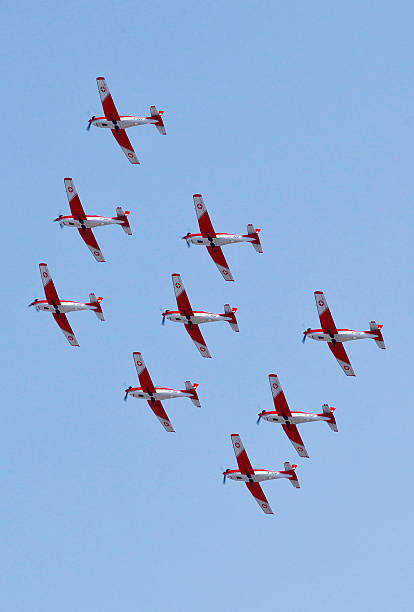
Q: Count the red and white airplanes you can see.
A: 9